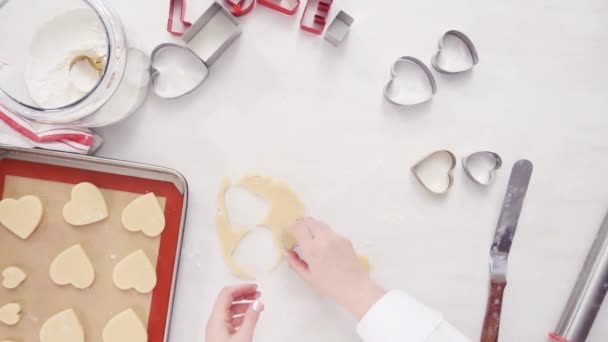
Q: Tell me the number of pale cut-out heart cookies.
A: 9